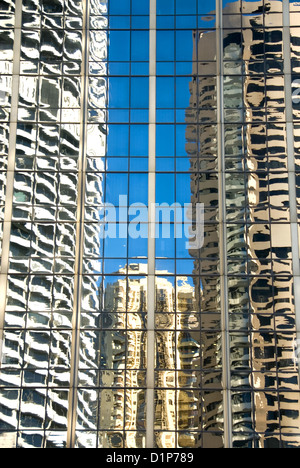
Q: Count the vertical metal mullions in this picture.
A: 5